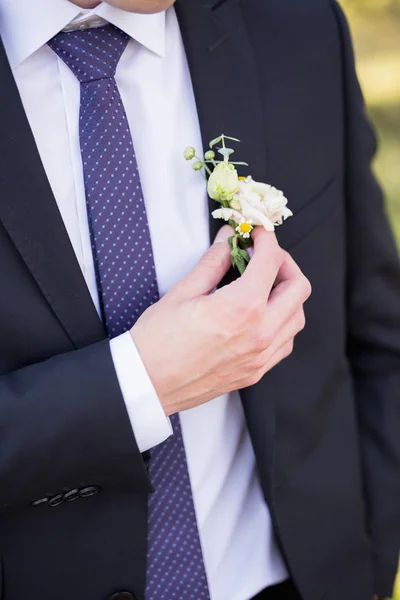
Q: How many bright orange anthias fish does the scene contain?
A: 0